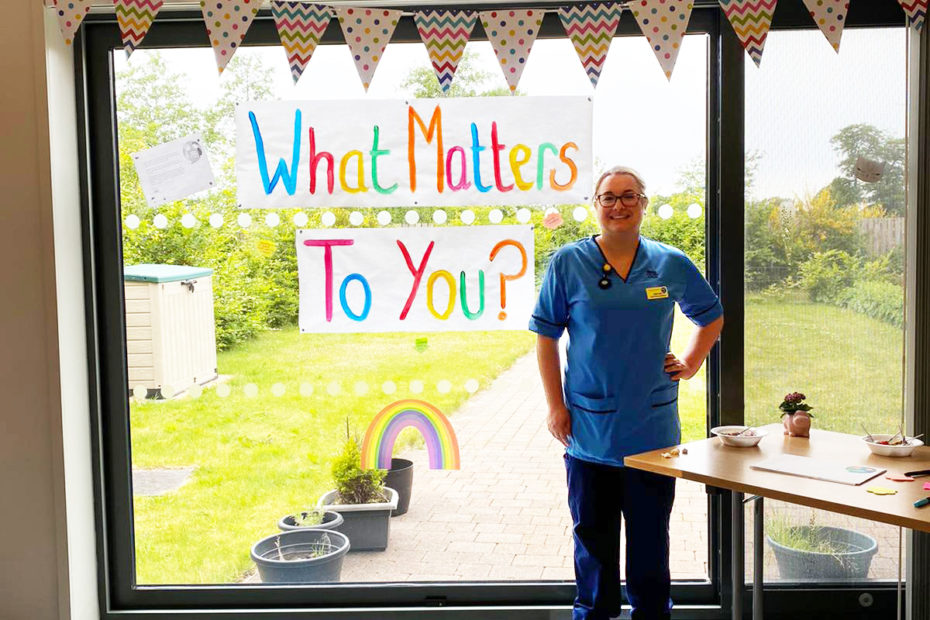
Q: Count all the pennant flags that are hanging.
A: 12